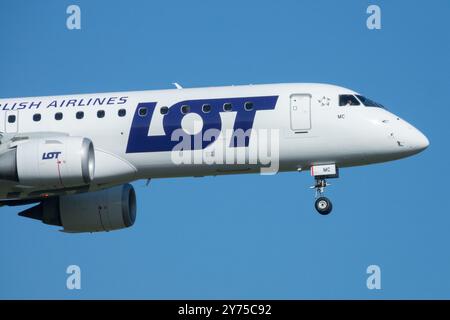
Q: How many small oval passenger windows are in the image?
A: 12